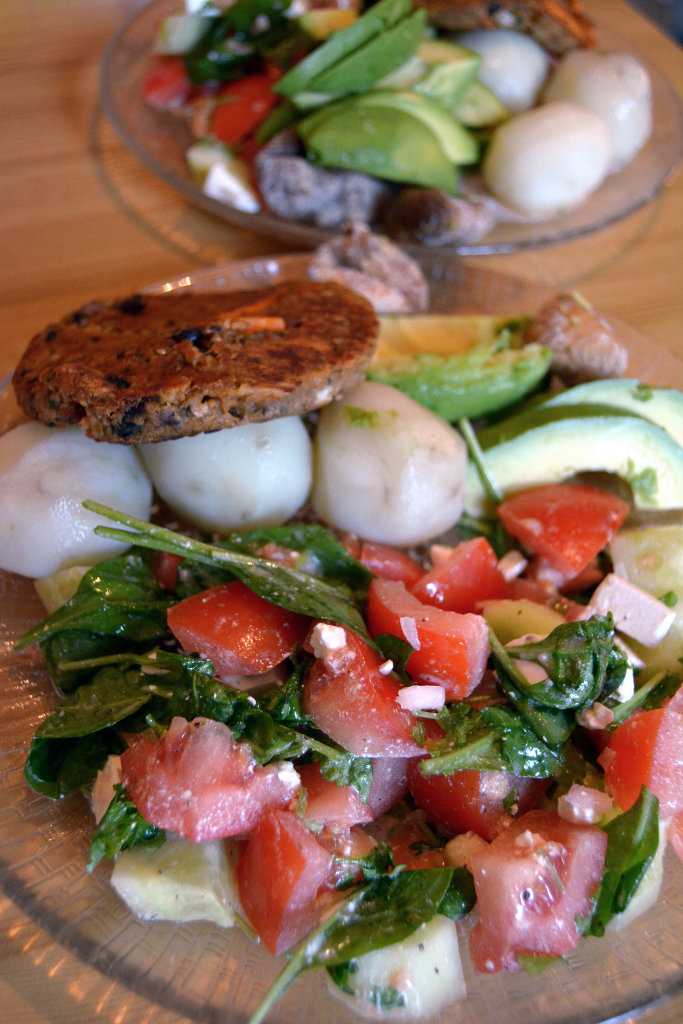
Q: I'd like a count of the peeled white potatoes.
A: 6